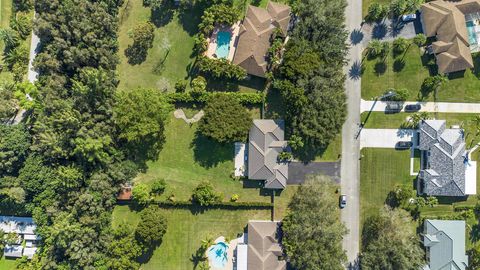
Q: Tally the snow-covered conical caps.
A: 0